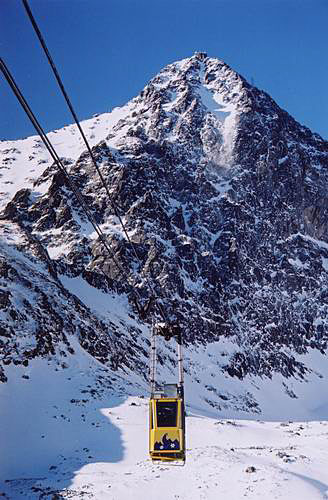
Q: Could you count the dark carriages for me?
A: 0